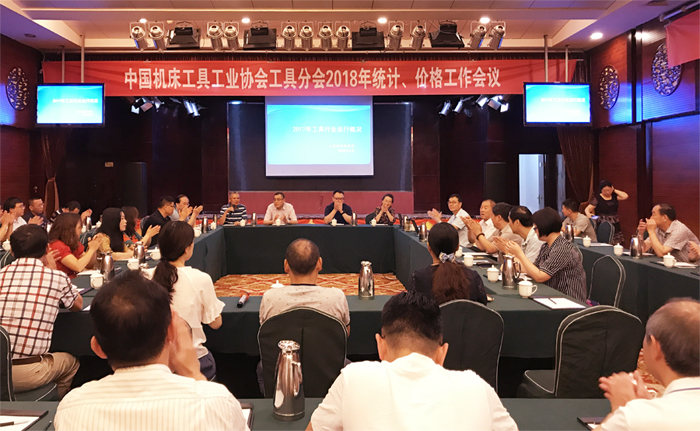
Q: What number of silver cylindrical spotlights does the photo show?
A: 12